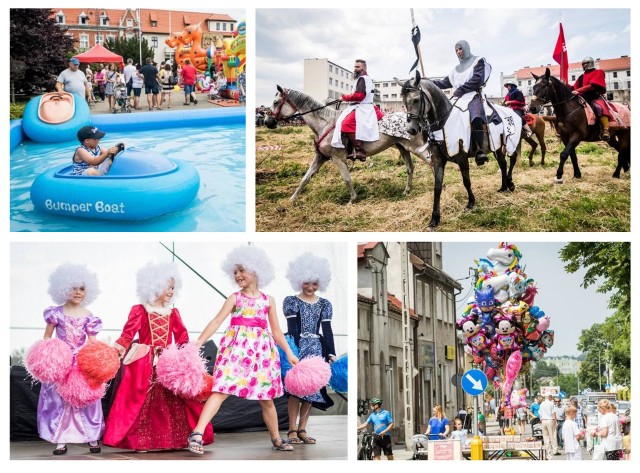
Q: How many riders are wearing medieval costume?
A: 4